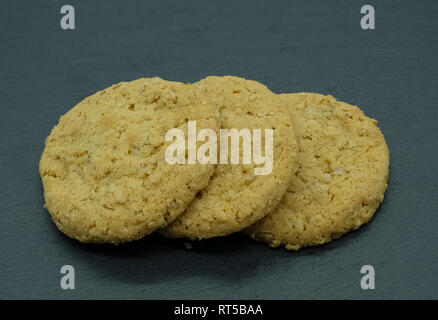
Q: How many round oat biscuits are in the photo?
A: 3